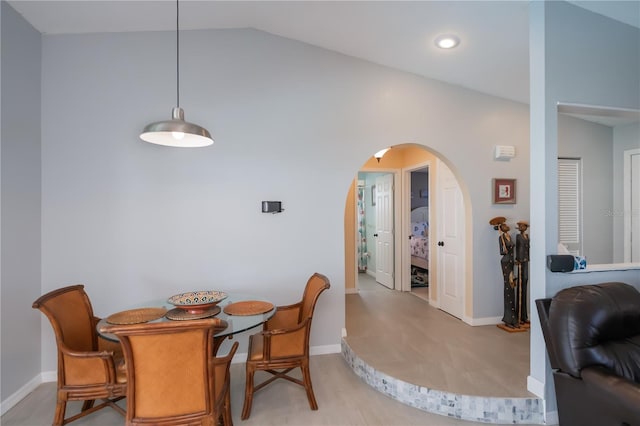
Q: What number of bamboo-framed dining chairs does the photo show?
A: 3